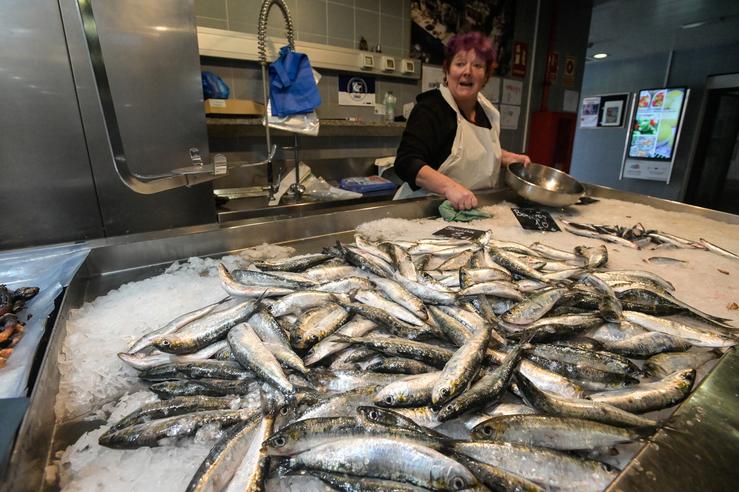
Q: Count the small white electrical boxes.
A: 3